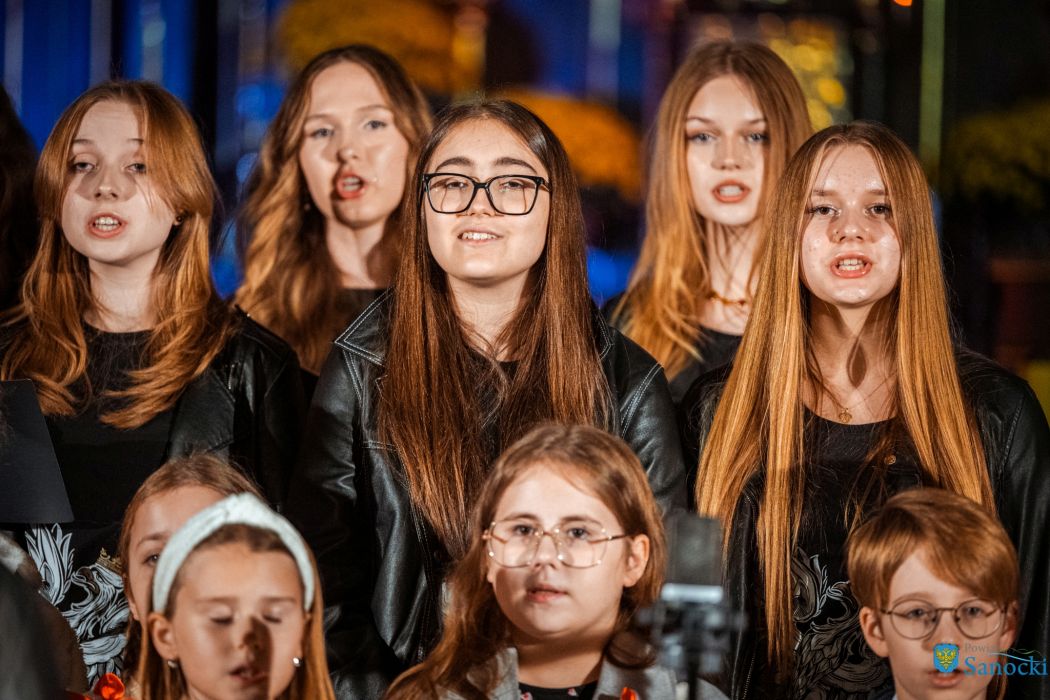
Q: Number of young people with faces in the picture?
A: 9